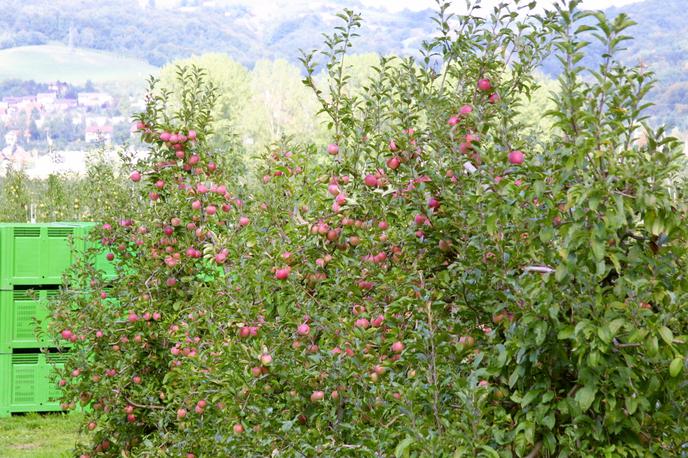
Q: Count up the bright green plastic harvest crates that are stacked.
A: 3